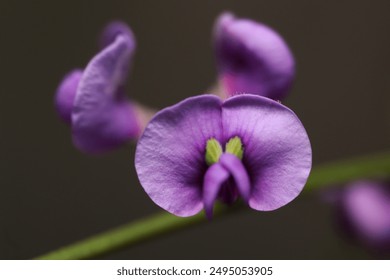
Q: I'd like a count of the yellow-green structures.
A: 2